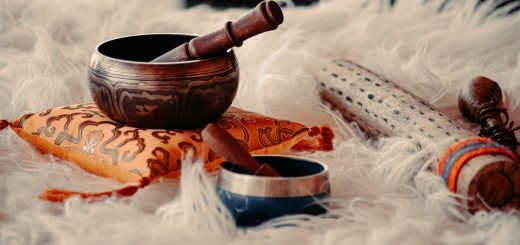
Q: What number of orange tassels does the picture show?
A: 3